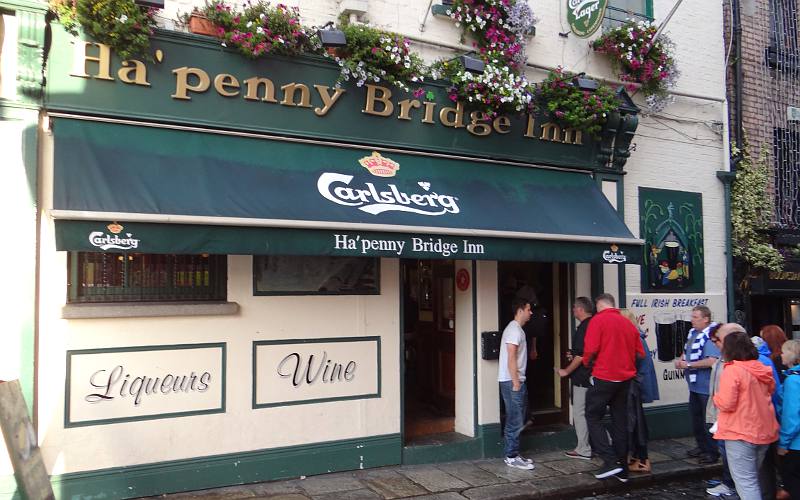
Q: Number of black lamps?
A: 3